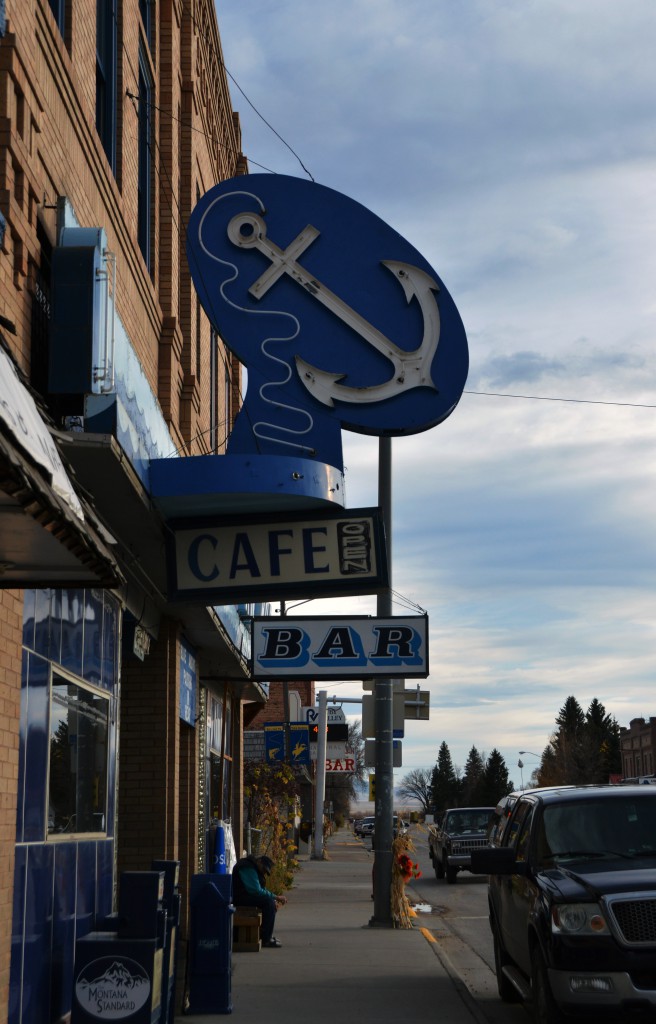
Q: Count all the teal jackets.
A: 1